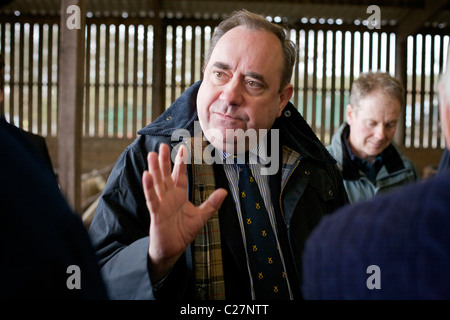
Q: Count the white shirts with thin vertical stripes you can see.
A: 1